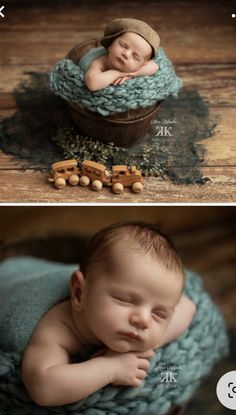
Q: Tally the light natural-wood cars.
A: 3